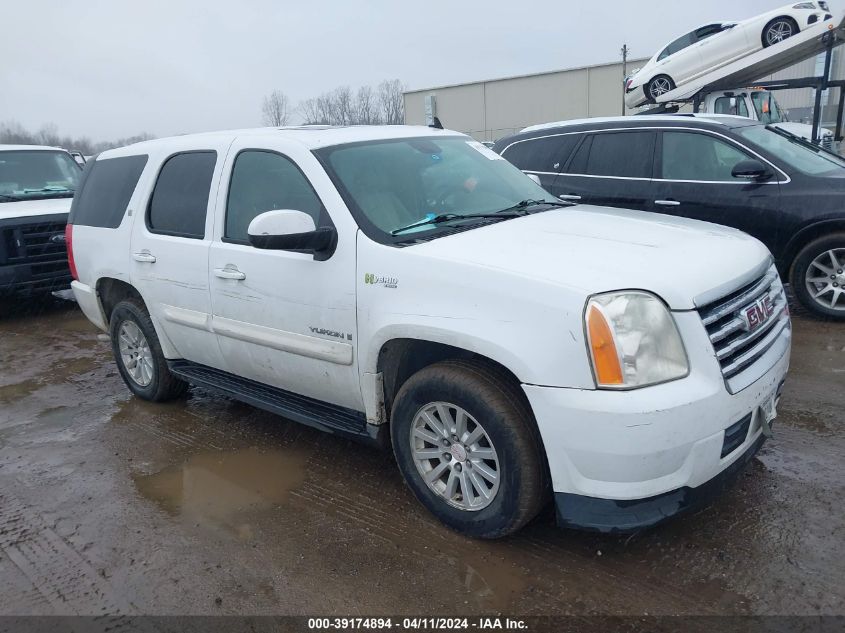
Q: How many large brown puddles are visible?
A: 1